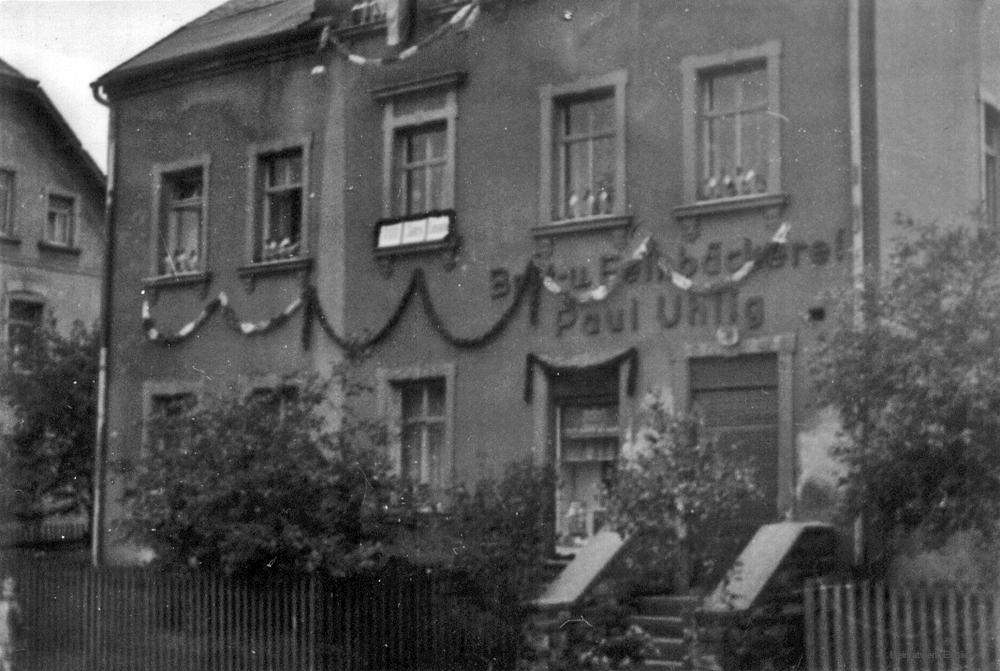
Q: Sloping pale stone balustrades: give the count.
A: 2